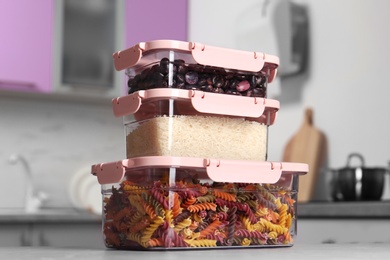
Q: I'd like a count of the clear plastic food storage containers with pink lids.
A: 3